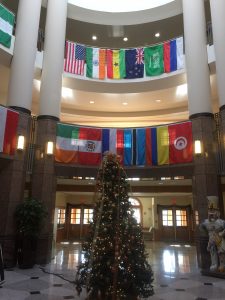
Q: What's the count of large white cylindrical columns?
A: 4